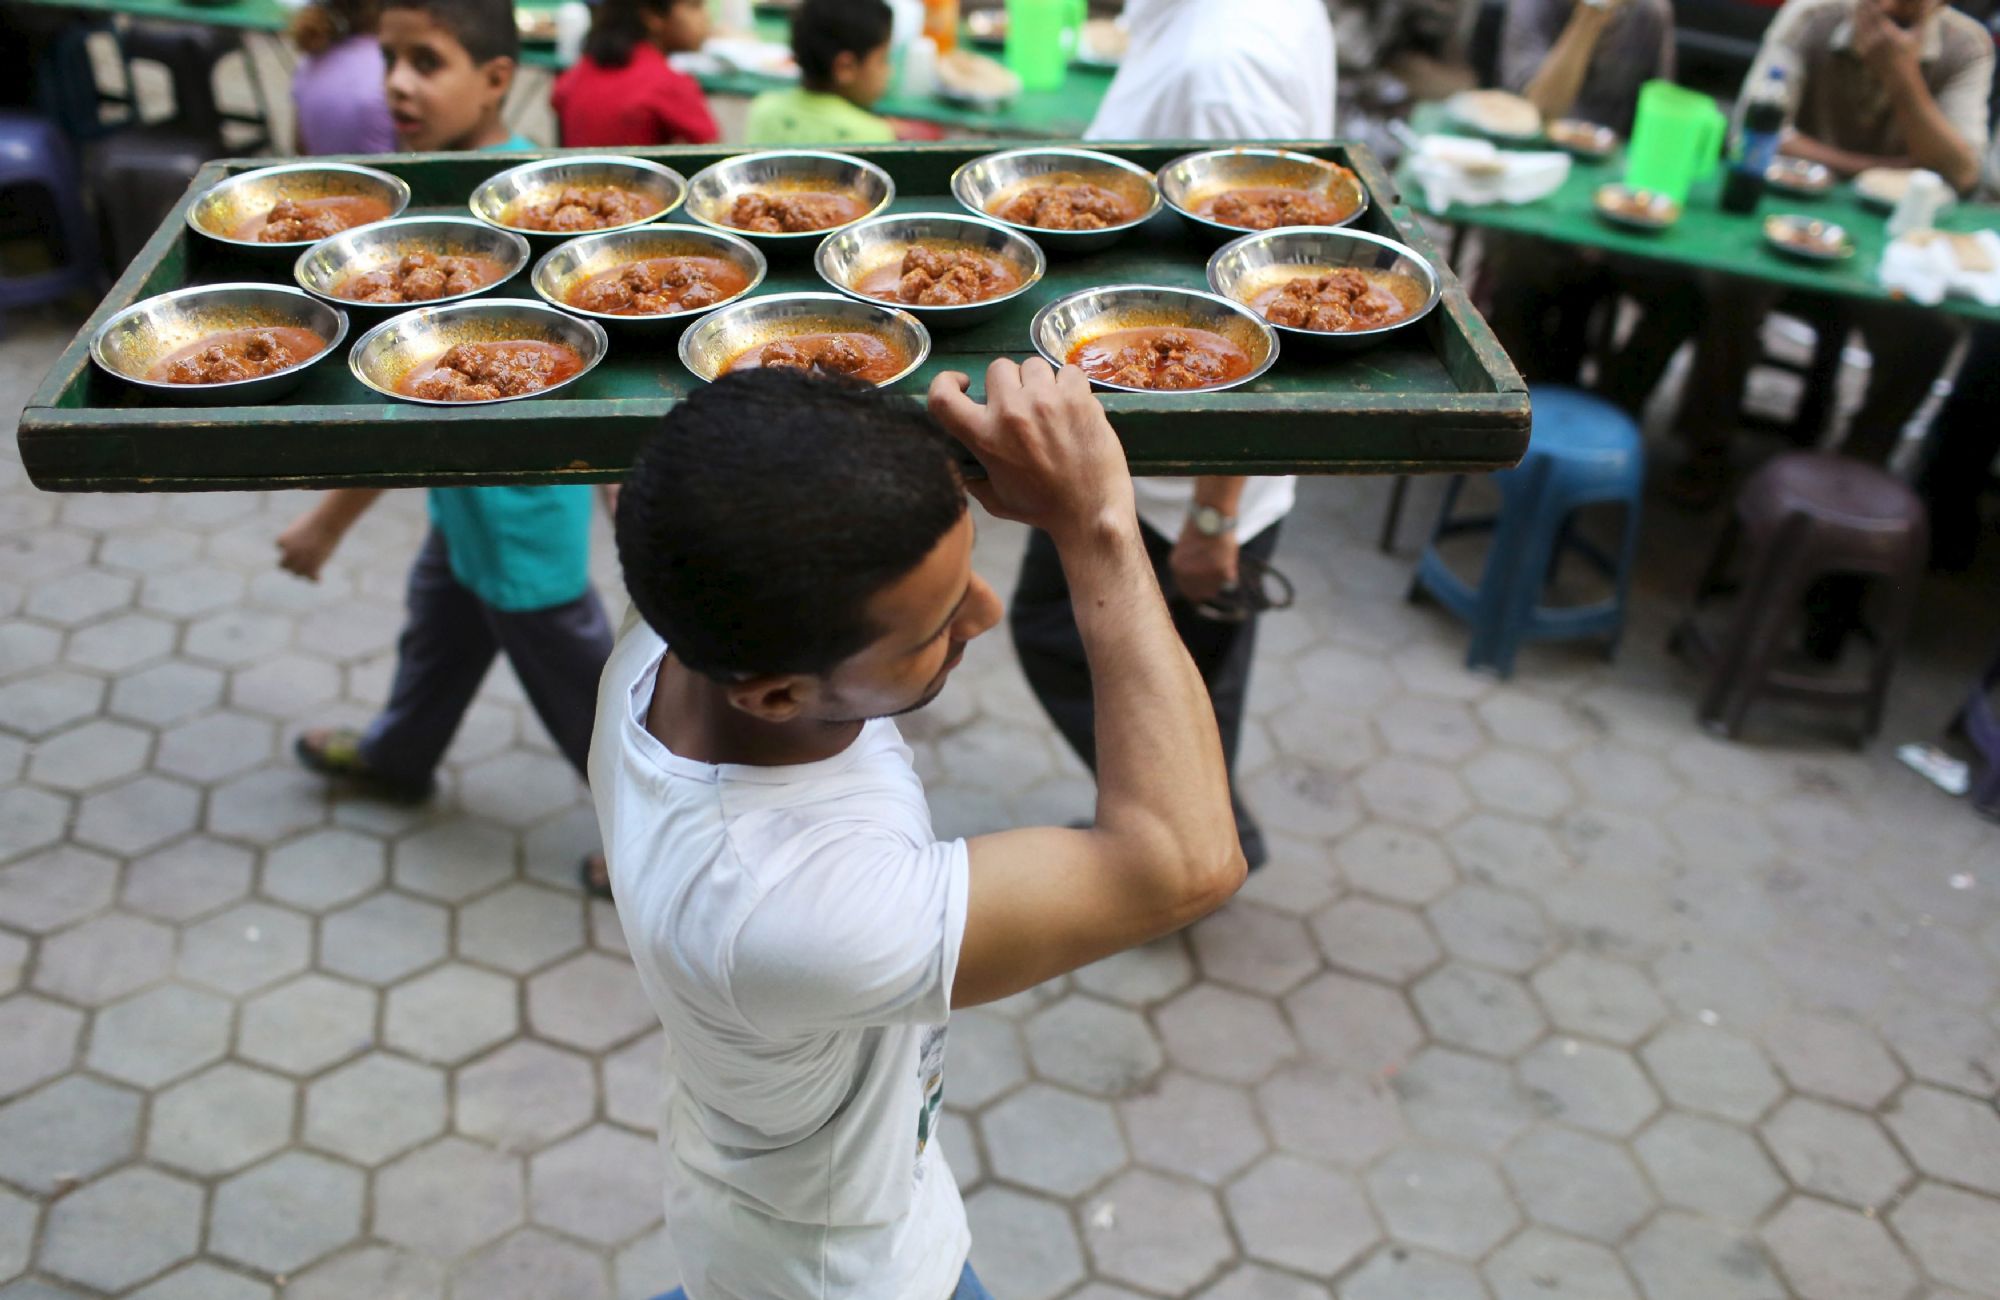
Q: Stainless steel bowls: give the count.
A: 13